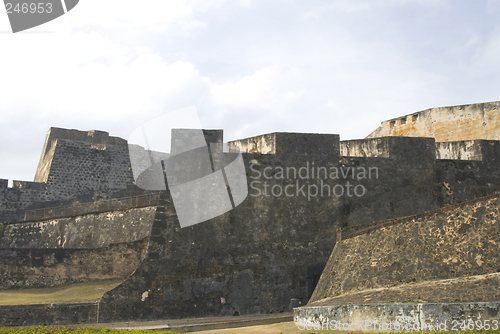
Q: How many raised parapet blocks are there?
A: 4